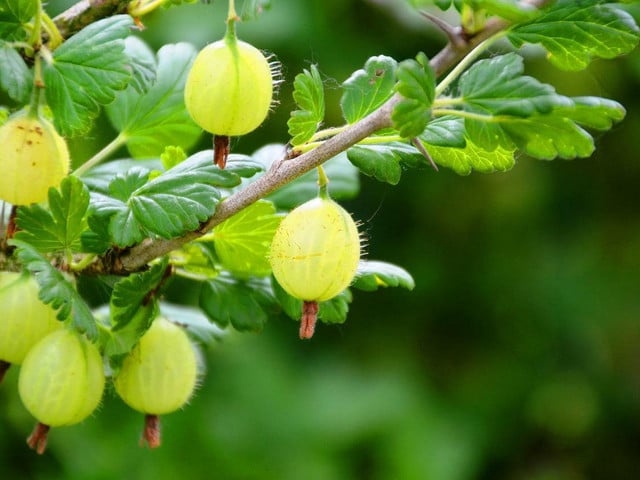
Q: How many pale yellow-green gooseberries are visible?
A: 6